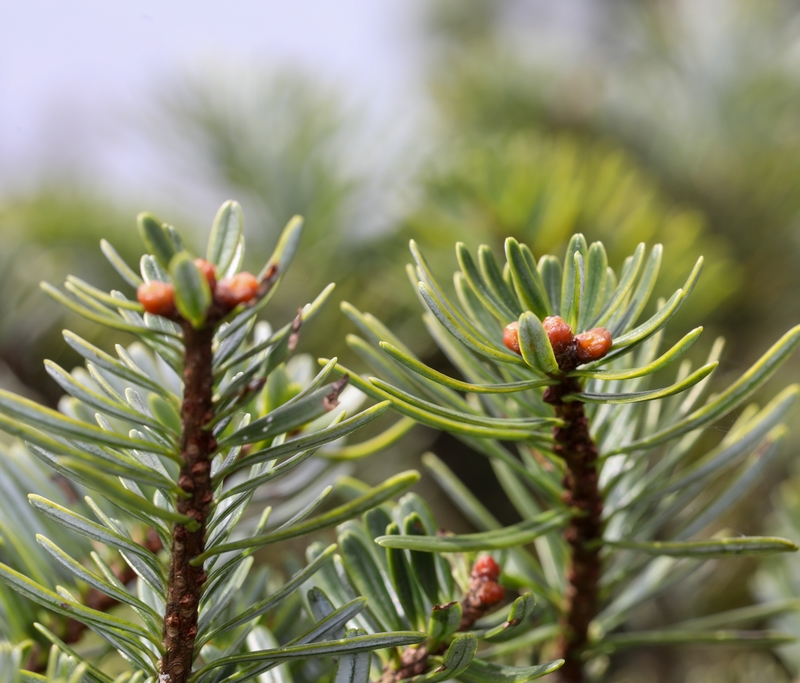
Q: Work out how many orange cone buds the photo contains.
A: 8